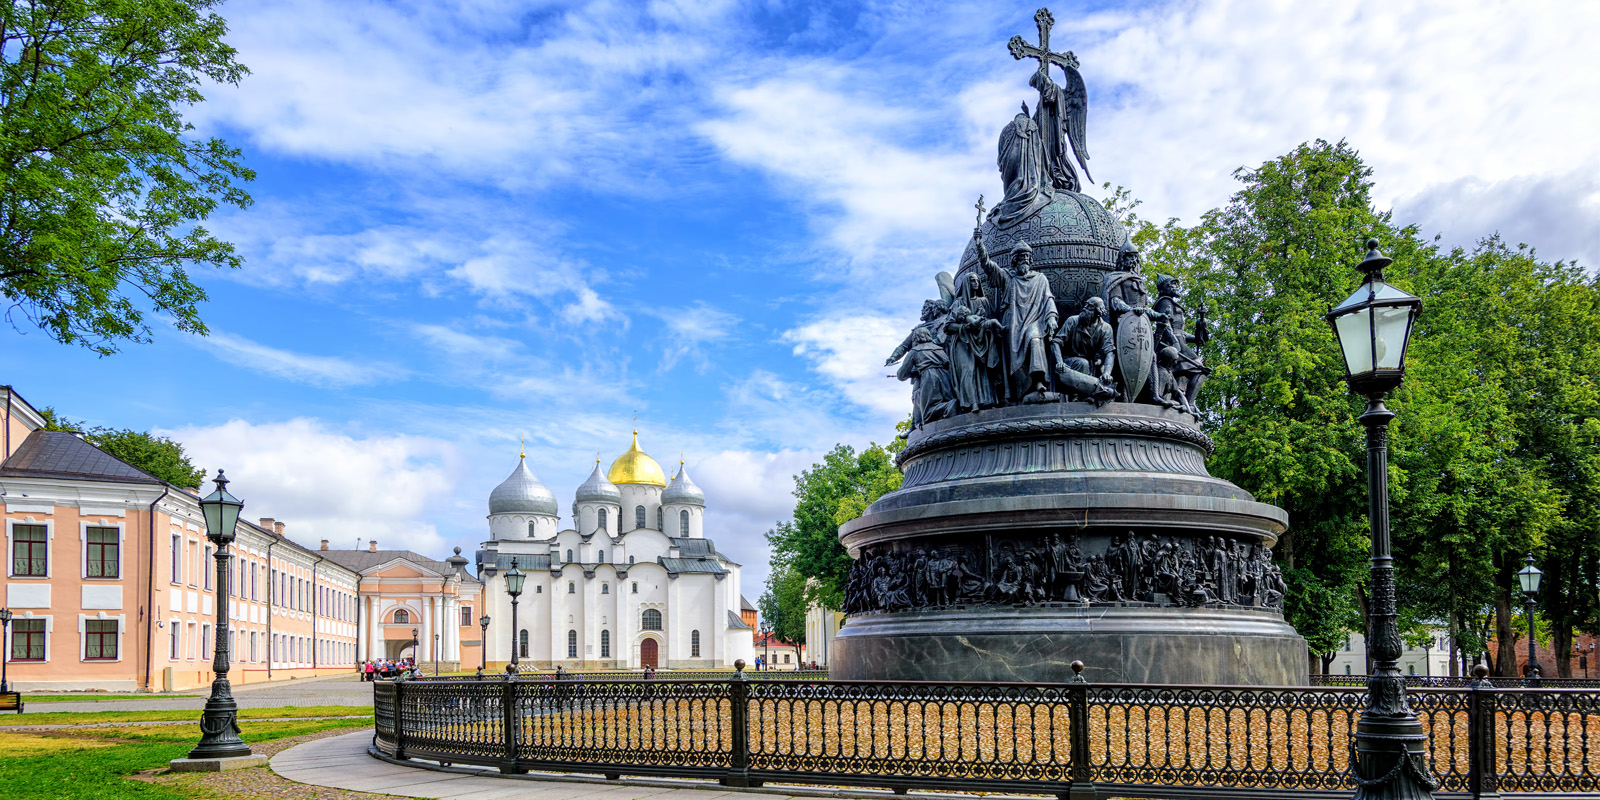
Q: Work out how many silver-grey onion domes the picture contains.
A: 3